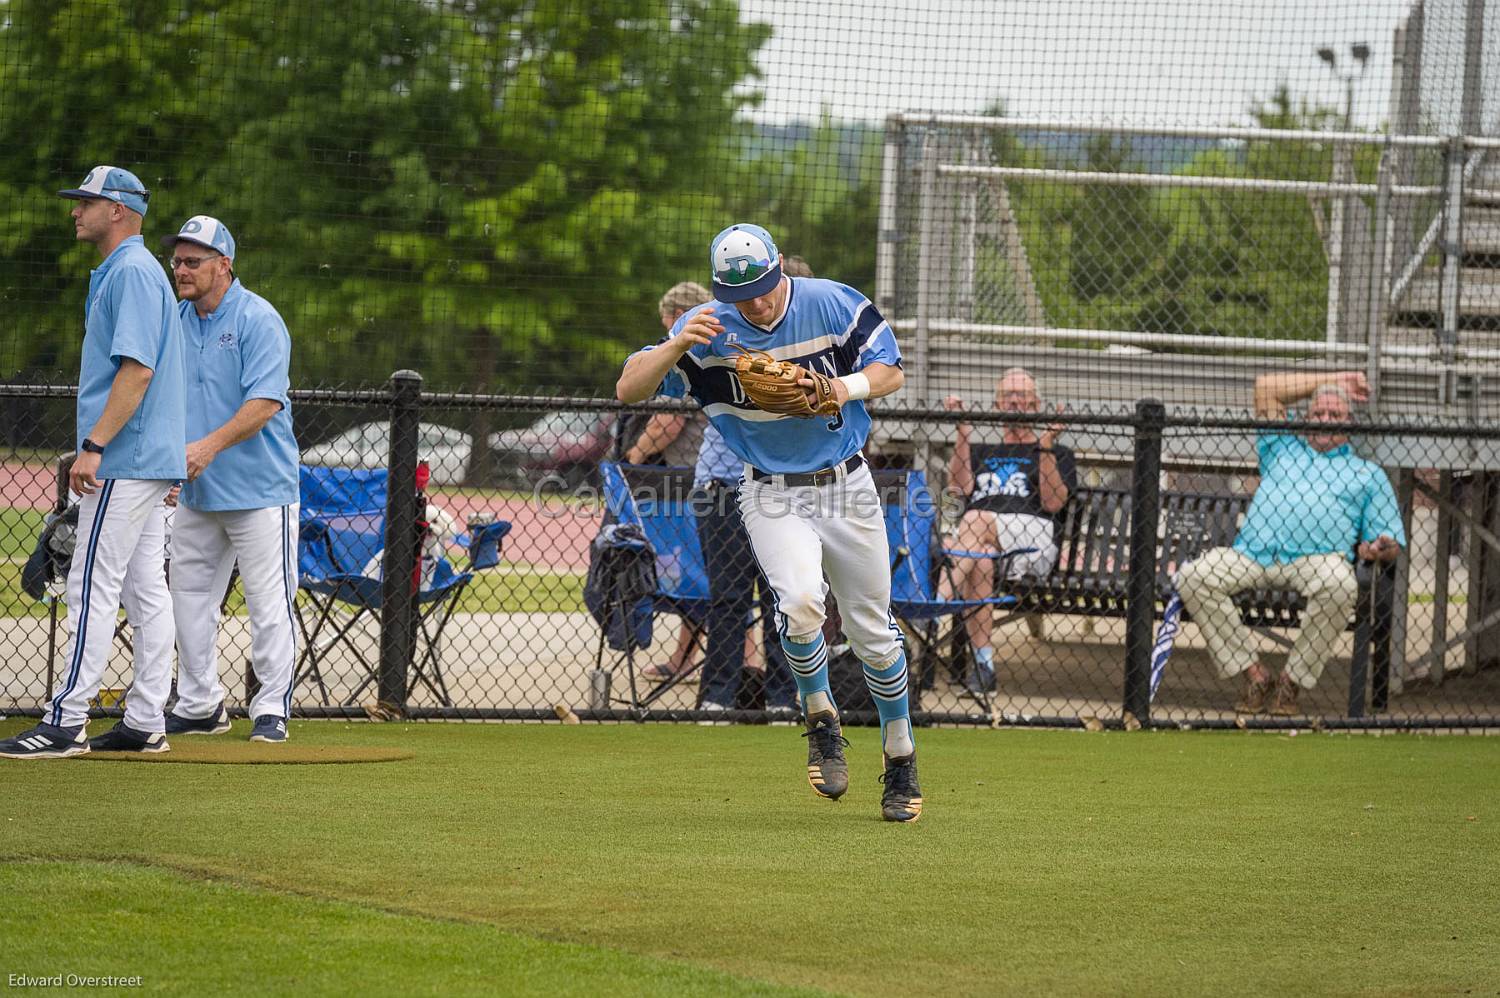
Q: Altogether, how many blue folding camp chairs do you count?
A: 3